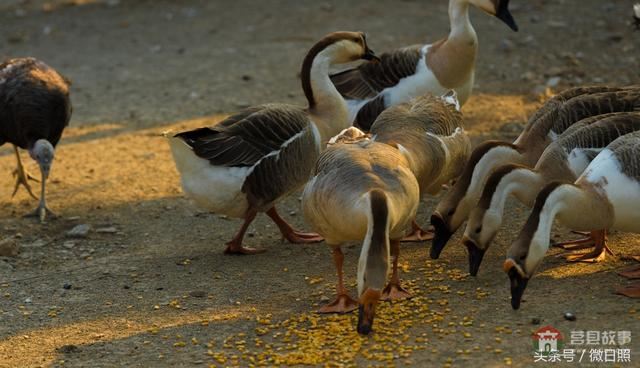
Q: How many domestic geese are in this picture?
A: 7